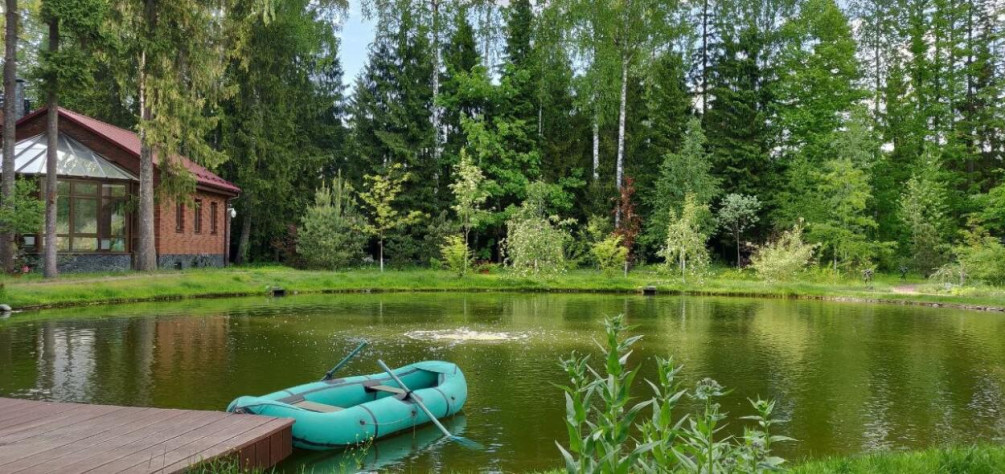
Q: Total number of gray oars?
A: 2